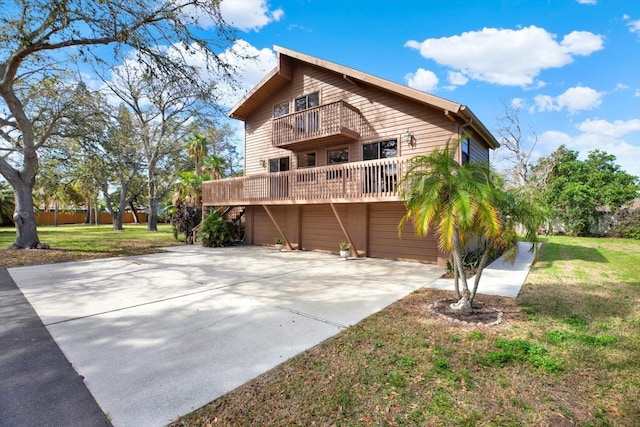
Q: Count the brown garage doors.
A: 3